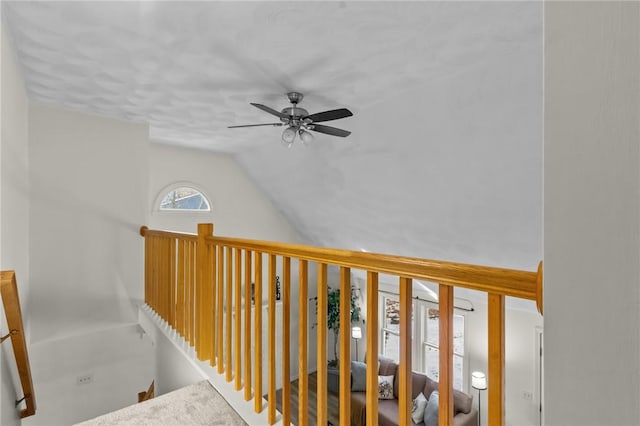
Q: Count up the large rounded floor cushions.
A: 0